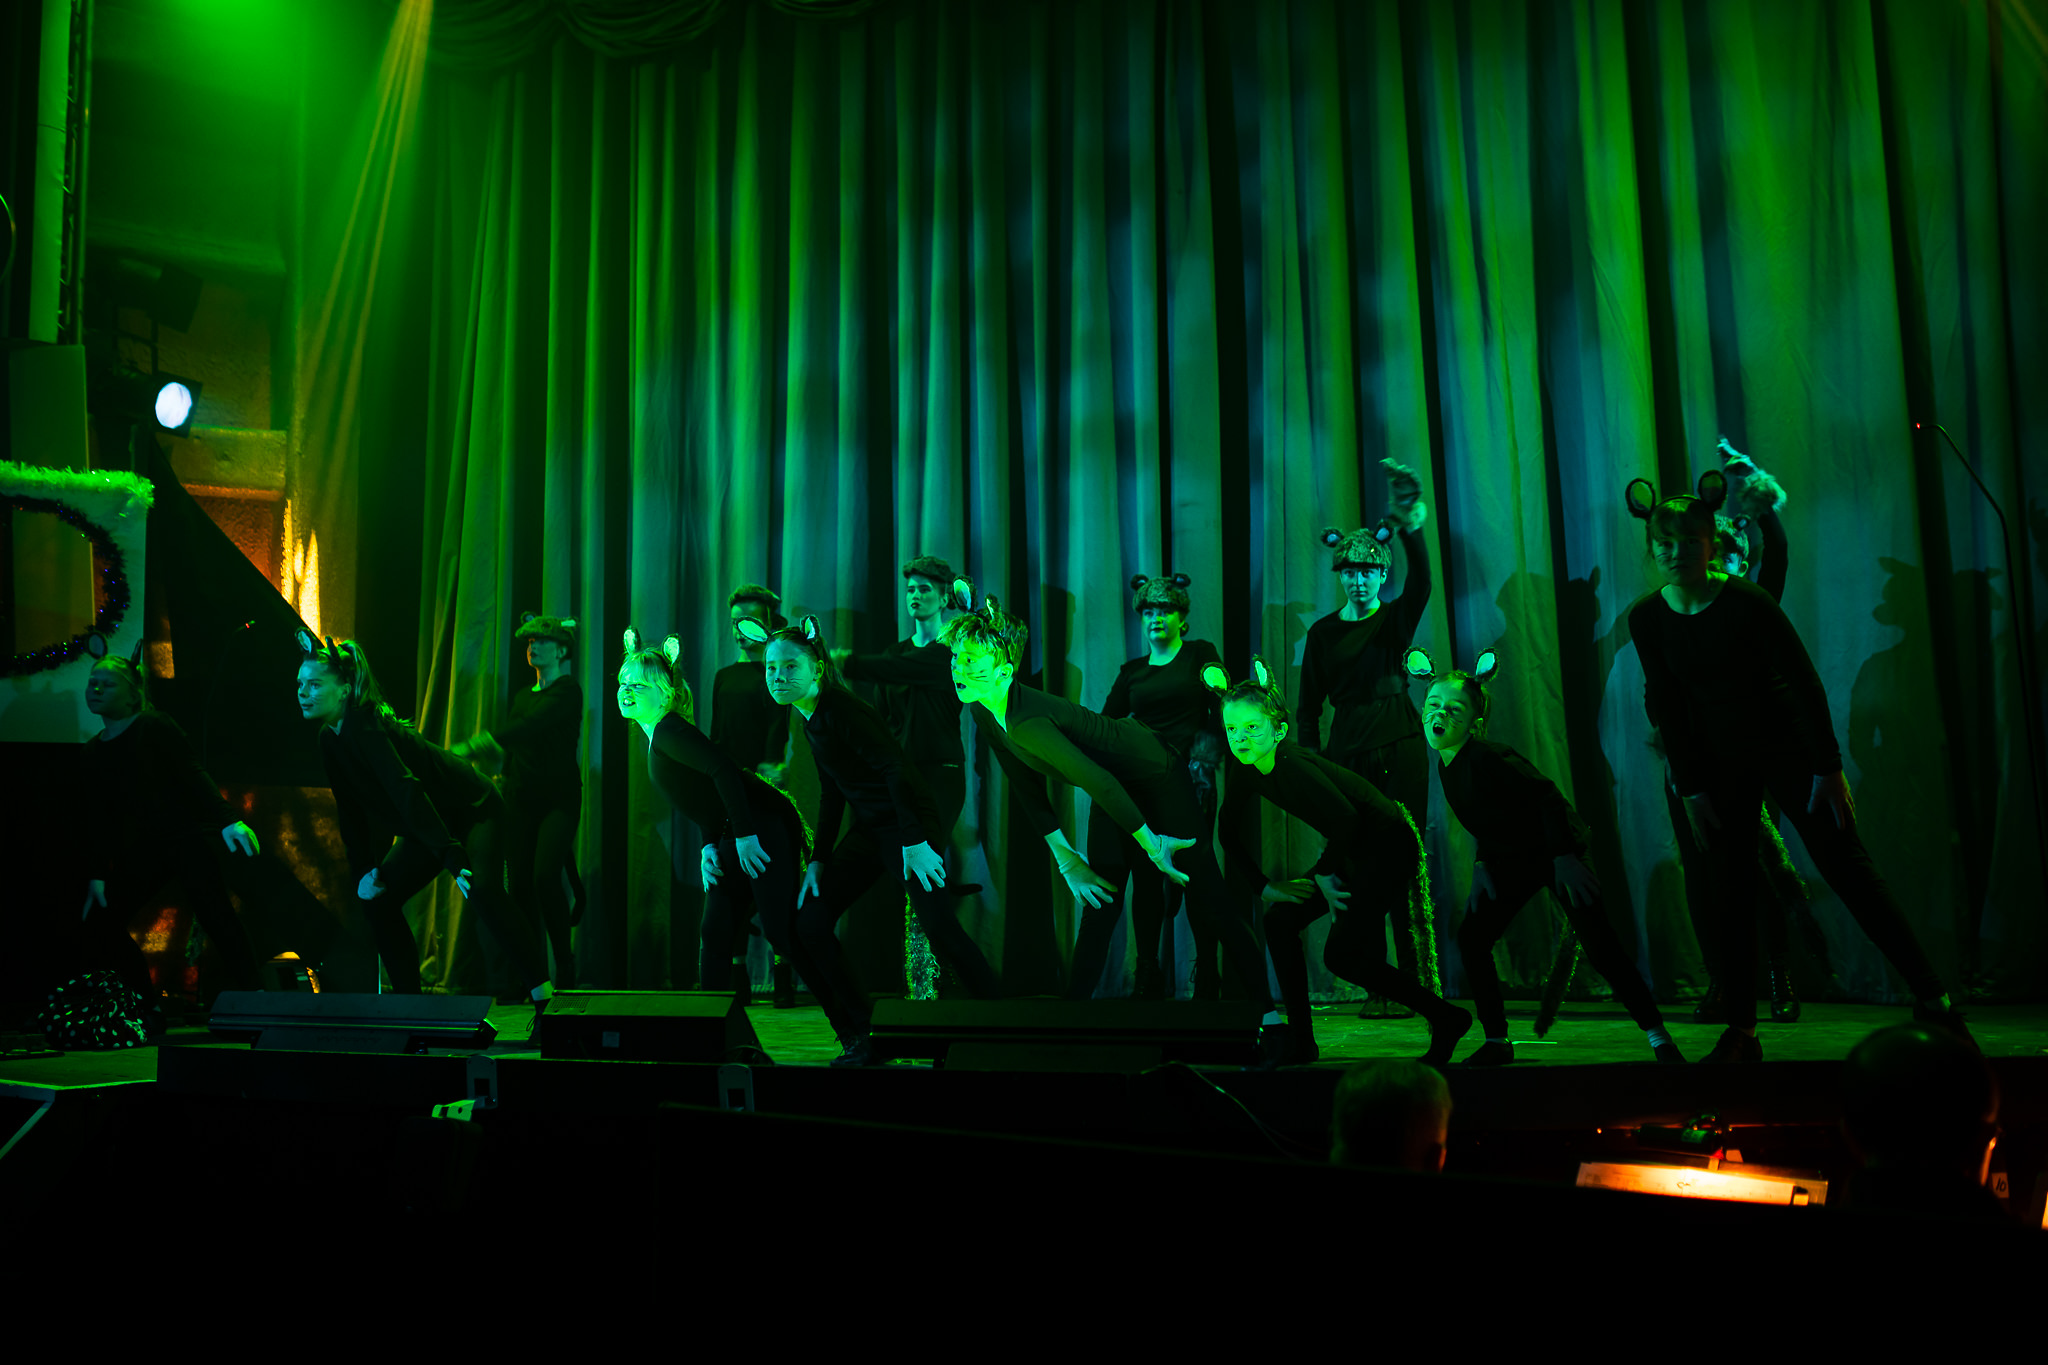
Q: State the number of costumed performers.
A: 14